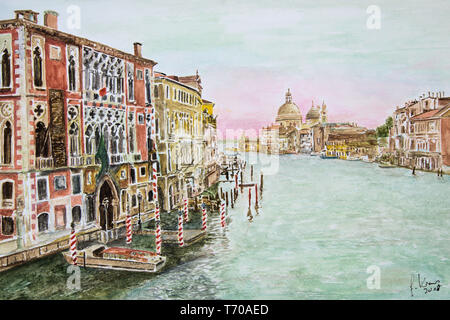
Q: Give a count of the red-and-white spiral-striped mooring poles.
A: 7